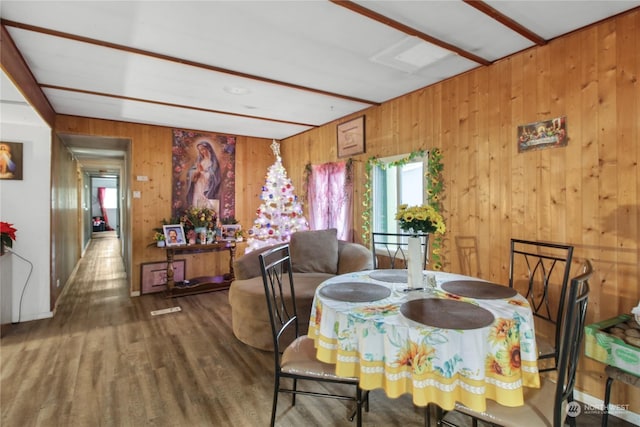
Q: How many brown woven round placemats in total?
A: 4